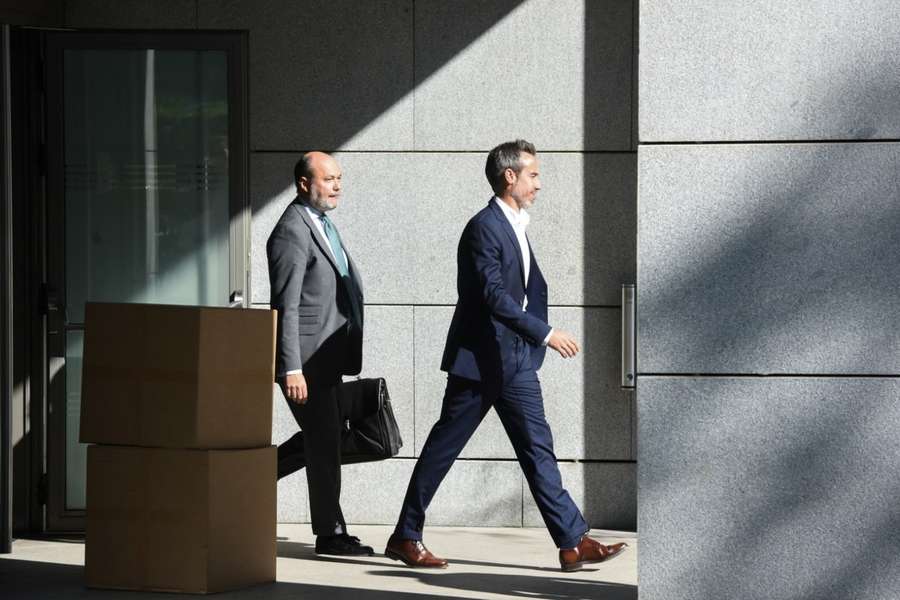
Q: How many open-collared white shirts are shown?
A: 1